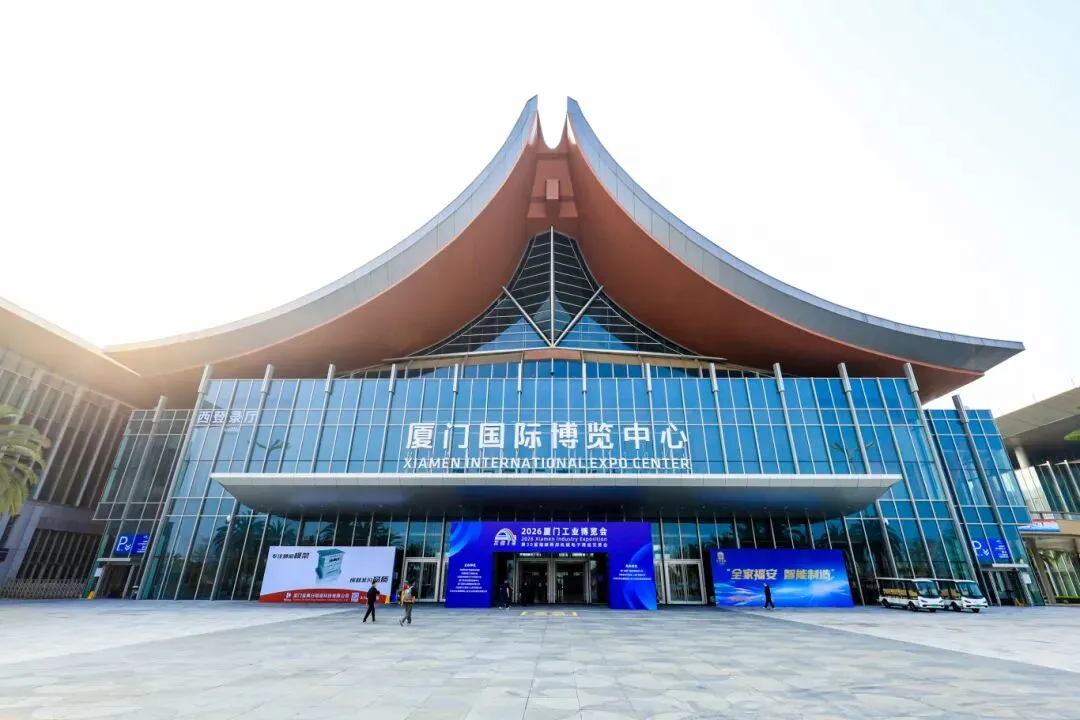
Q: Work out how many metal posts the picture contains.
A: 14